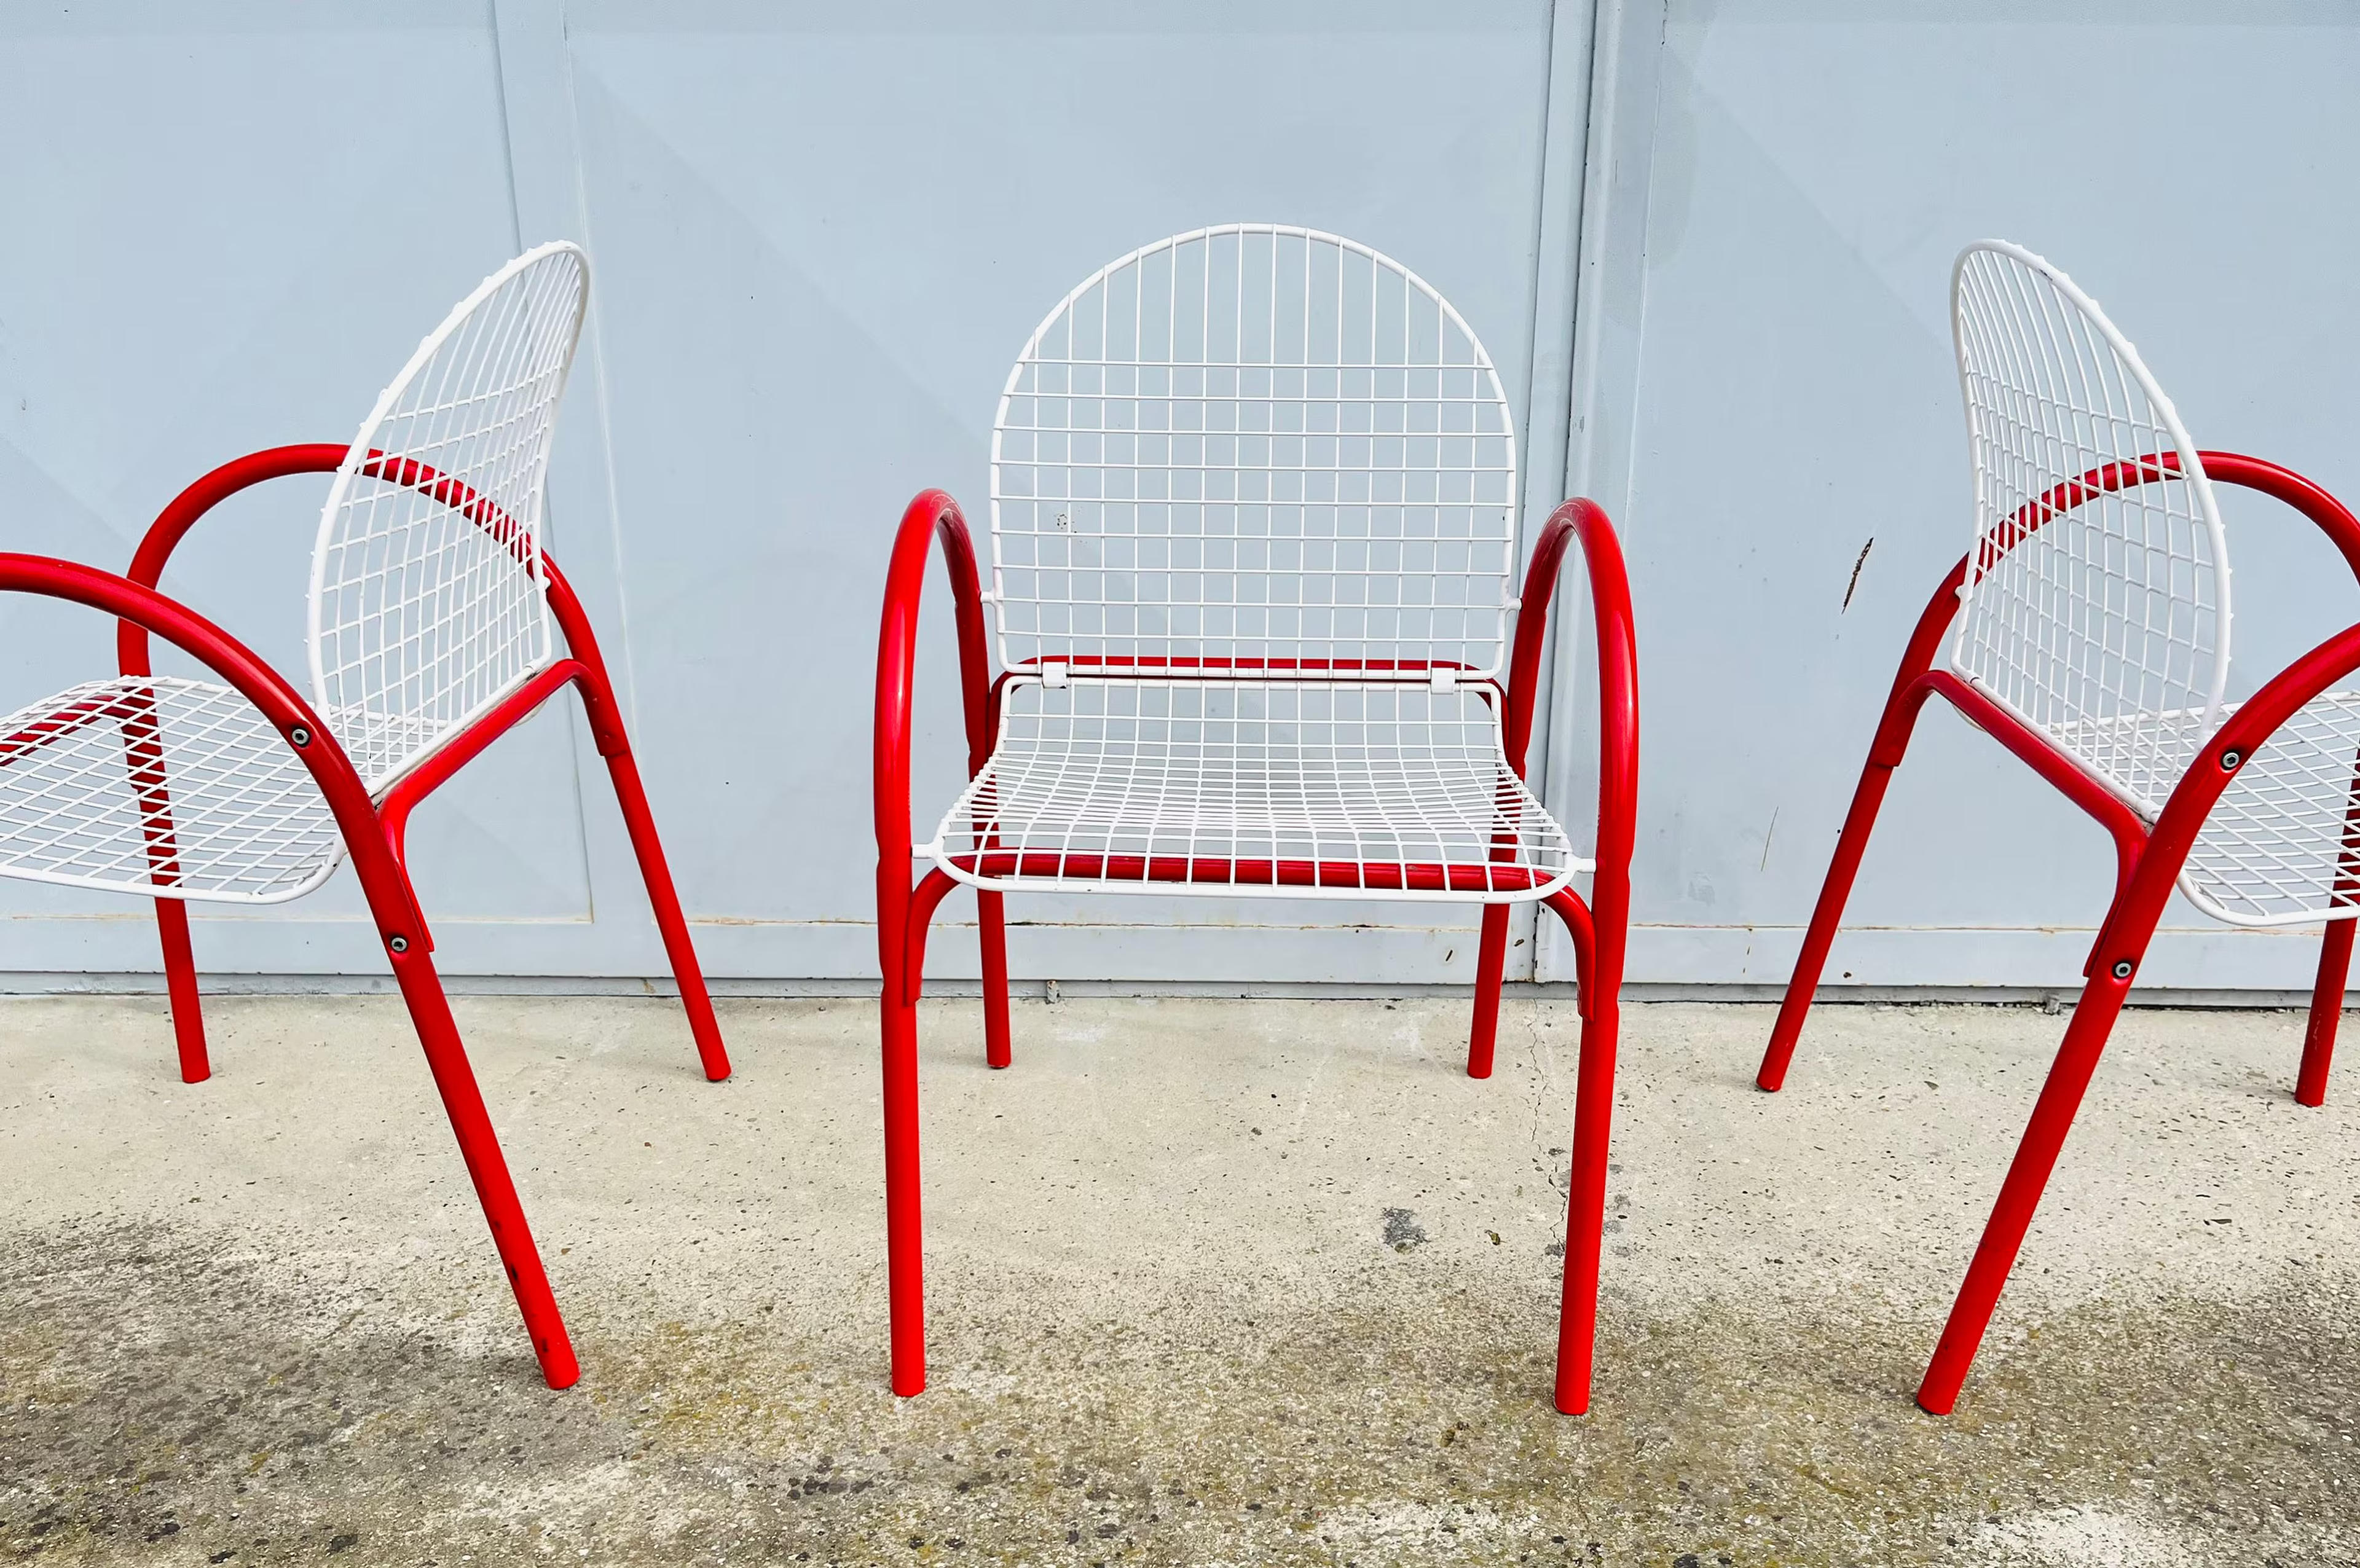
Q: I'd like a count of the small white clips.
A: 2